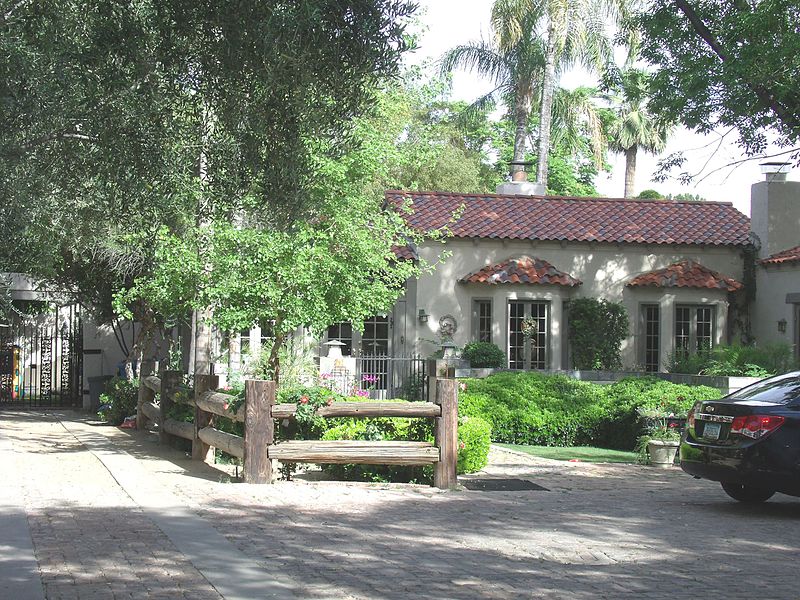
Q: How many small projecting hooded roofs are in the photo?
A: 2